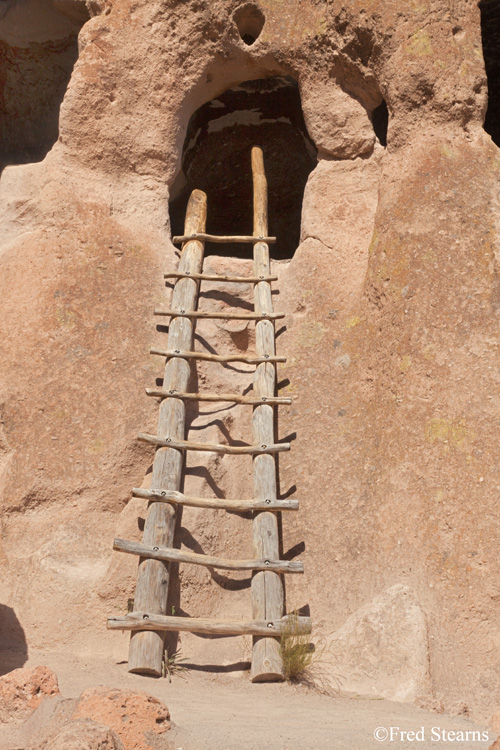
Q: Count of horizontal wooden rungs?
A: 9